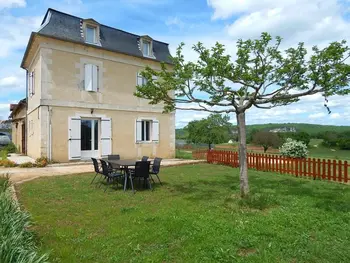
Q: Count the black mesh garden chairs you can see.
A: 6